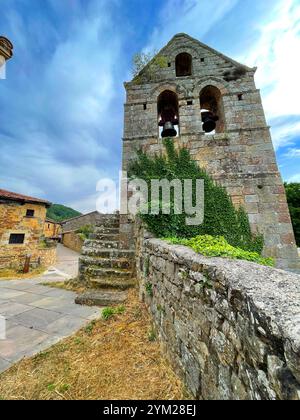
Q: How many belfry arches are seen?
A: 3